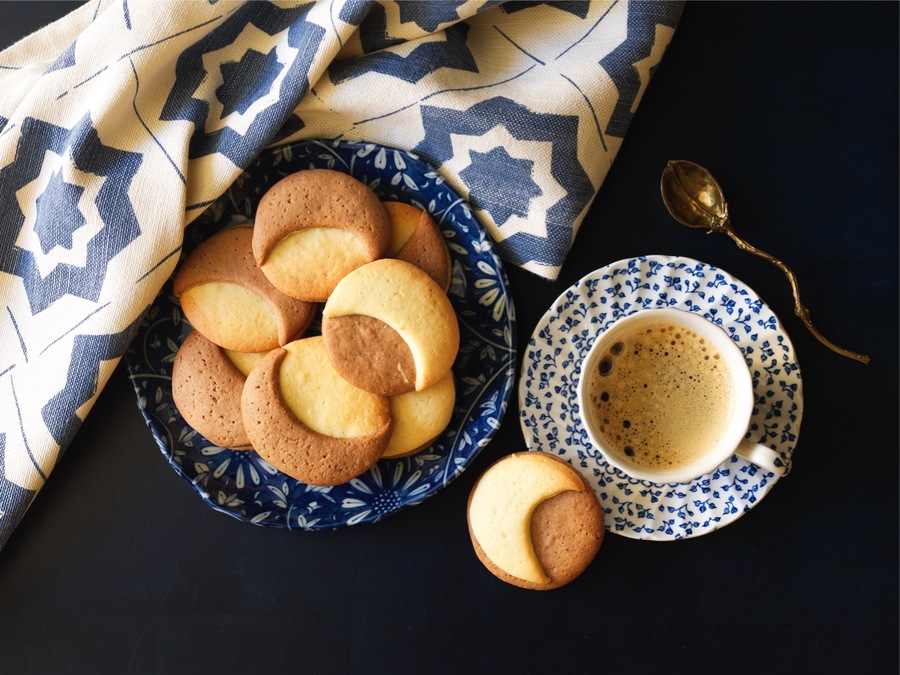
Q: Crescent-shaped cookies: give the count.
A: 8